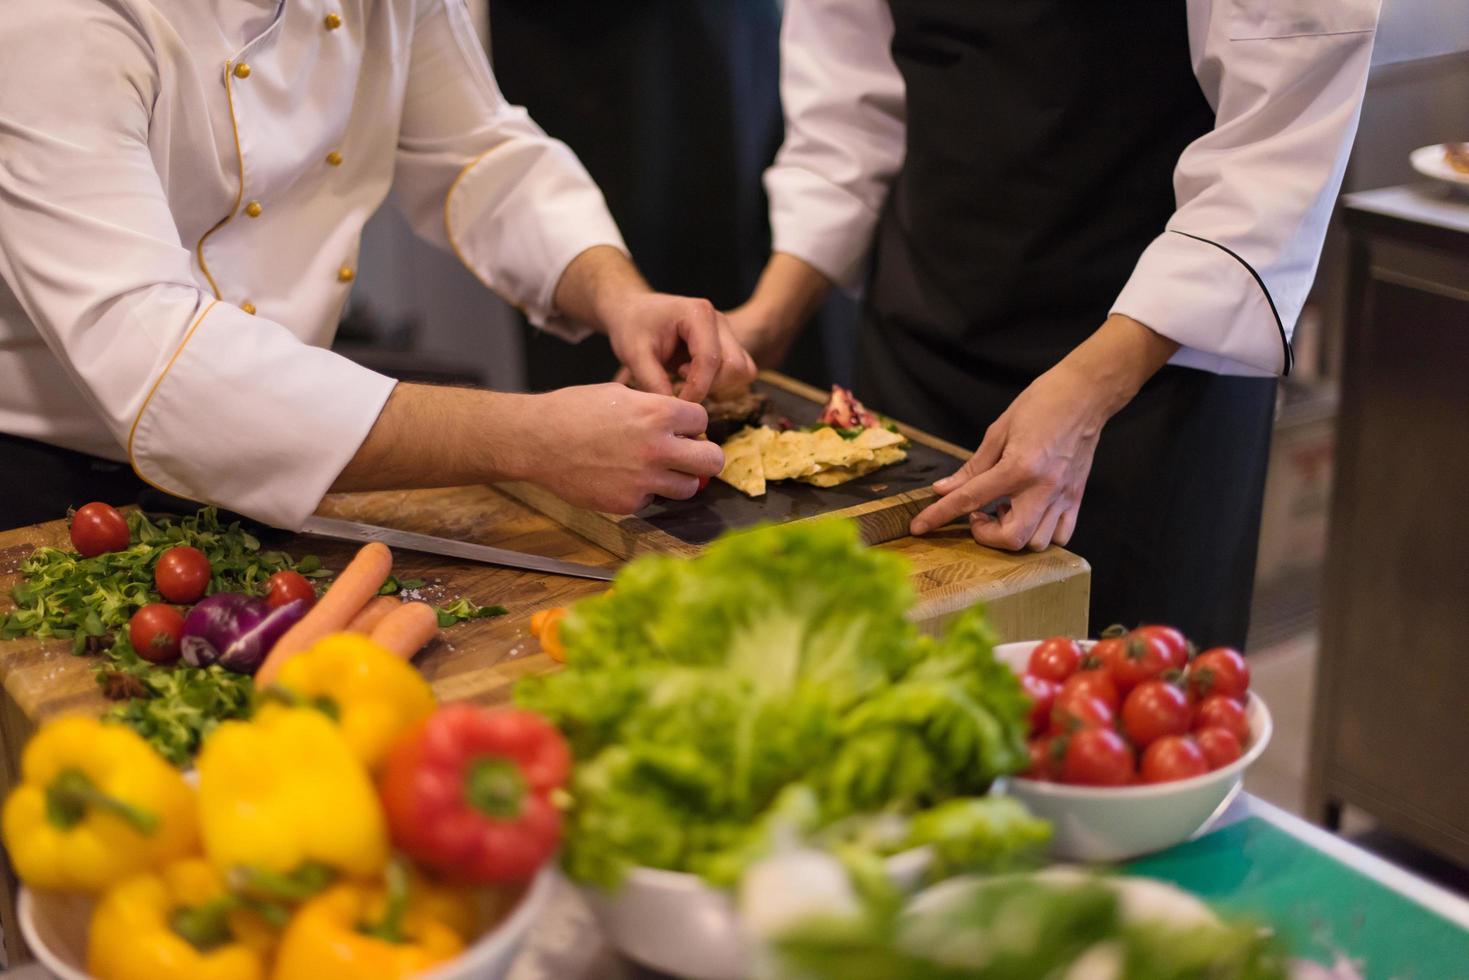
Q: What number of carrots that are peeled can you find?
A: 3